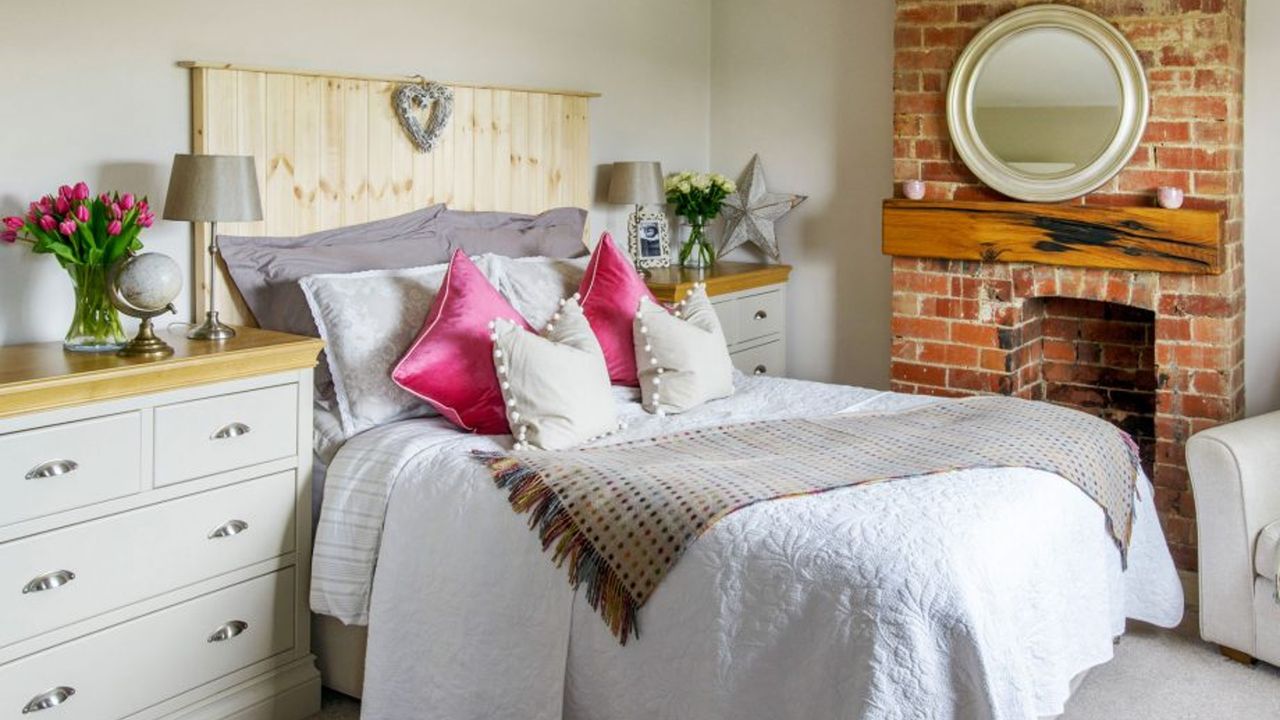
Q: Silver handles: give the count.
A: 8